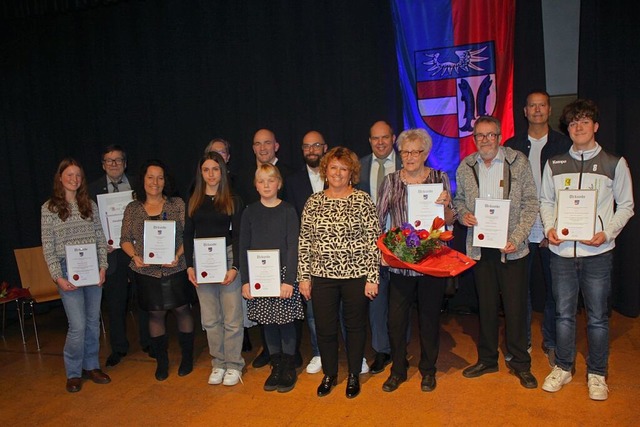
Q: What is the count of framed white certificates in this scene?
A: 8